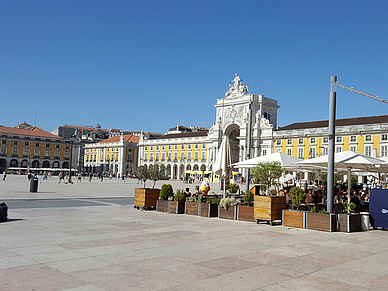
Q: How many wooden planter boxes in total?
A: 11